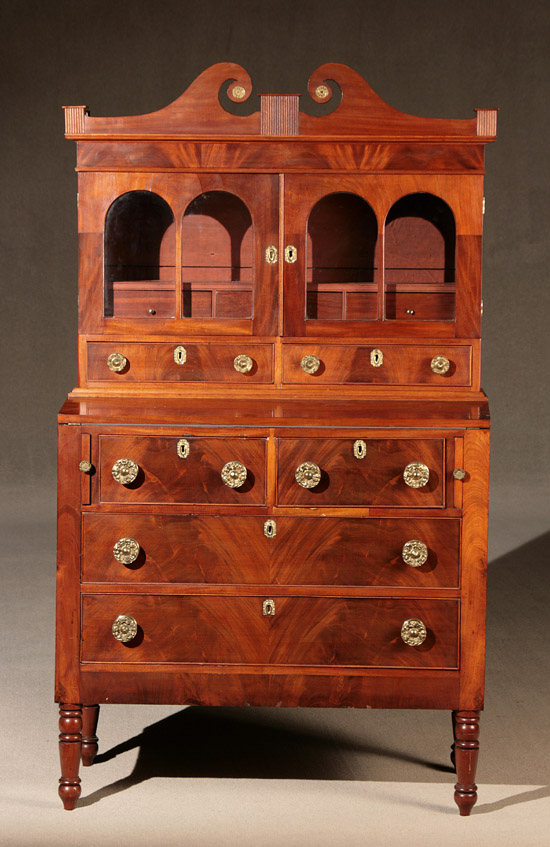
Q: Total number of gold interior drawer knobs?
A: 2